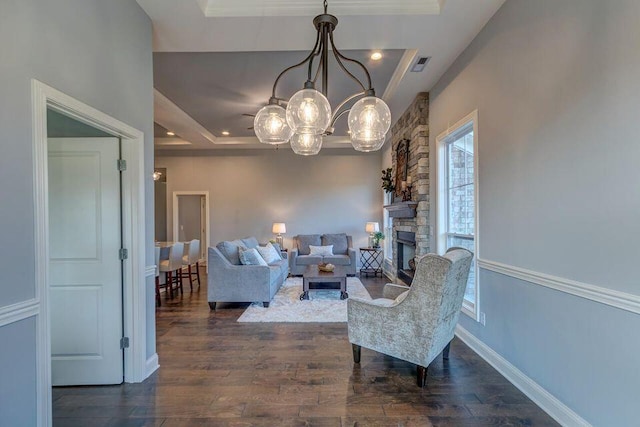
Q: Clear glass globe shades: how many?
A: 5